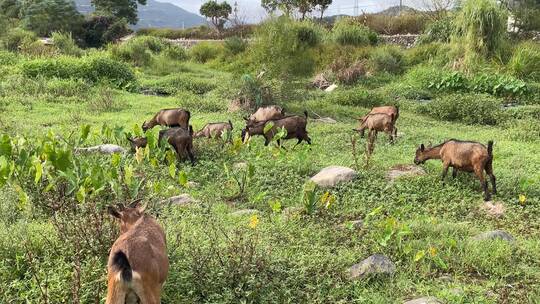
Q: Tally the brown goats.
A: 9